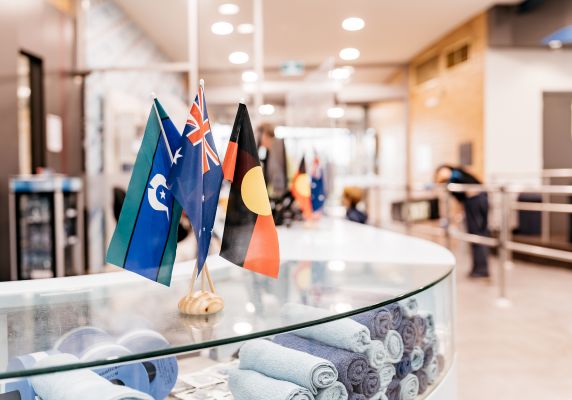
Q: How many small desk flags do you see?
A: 5